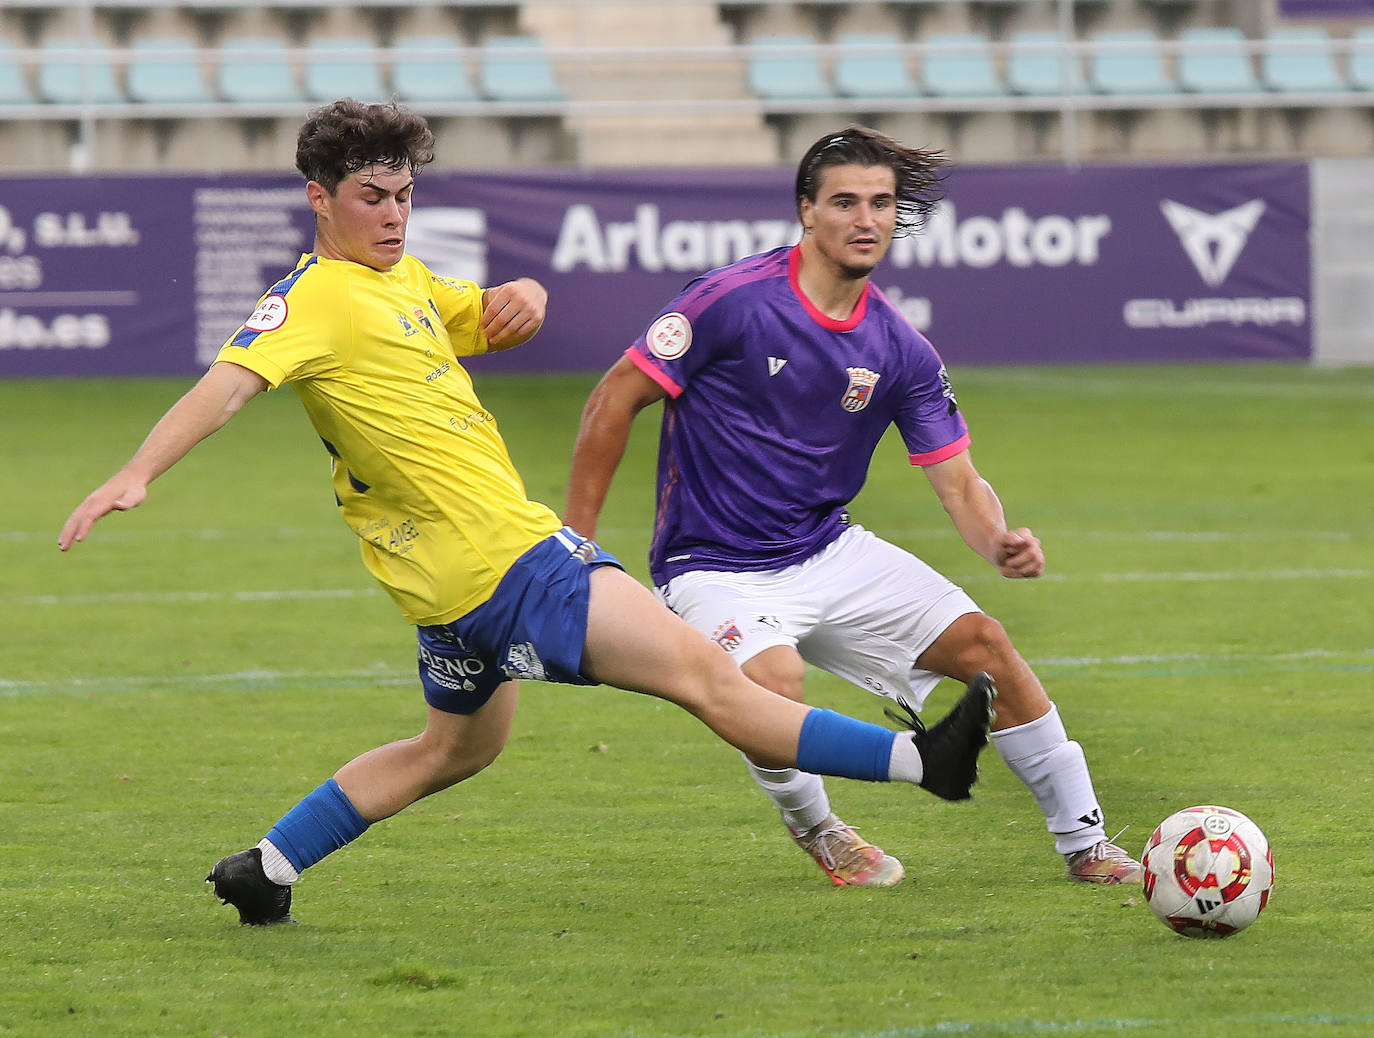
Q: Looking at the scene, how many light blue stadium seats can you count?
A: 15